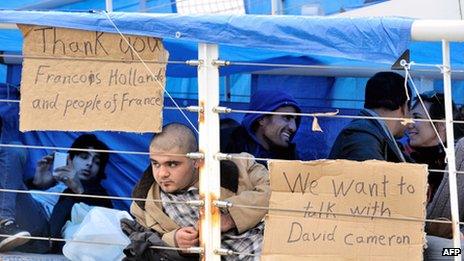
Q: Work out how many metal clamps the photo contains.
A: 10